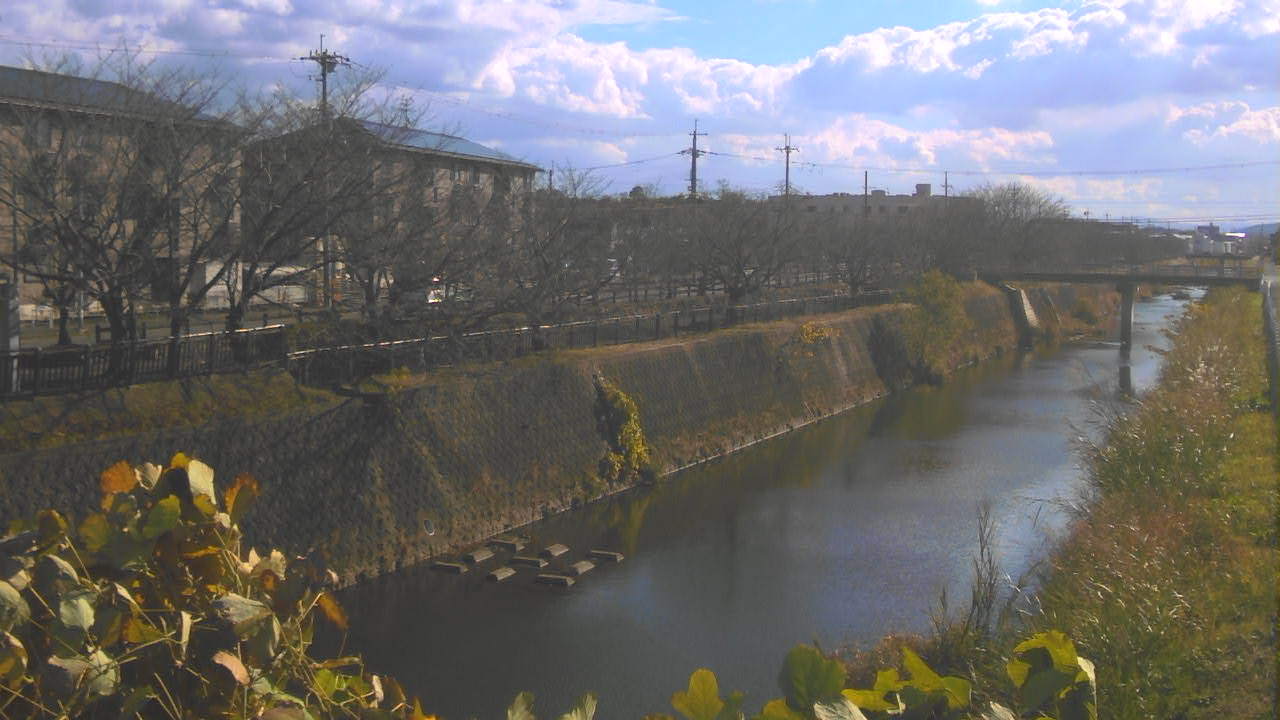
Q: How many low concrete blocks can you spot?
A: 9